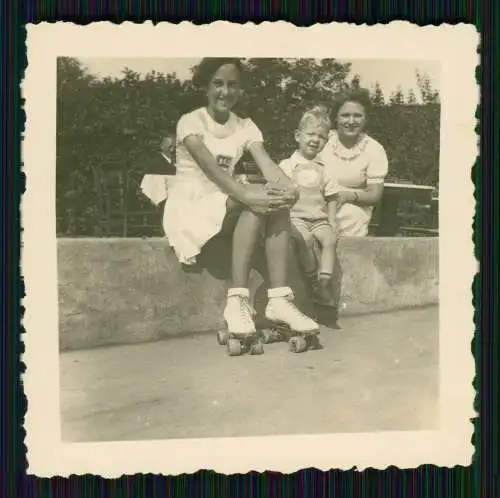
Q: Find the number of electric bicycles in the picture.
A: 0